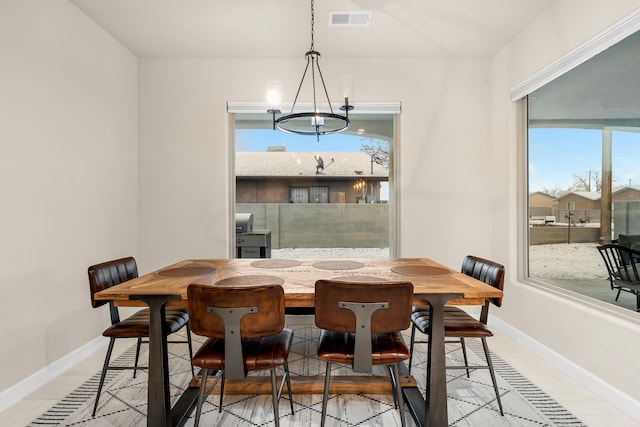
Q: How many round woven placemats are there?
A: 6